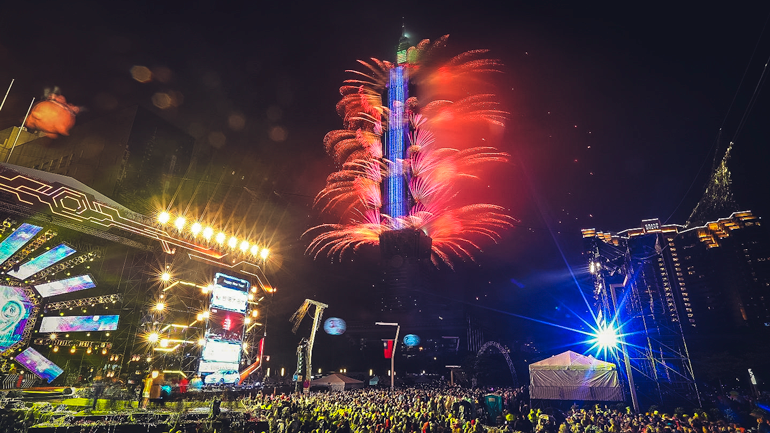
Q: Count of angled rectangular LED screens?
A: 5